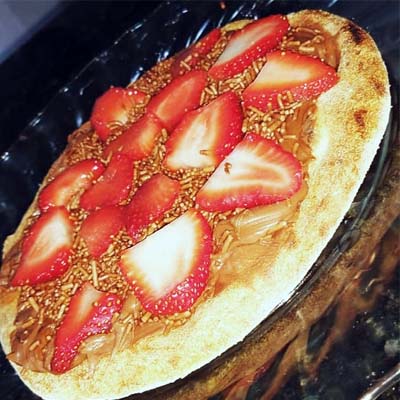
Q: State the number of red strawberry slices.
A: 15